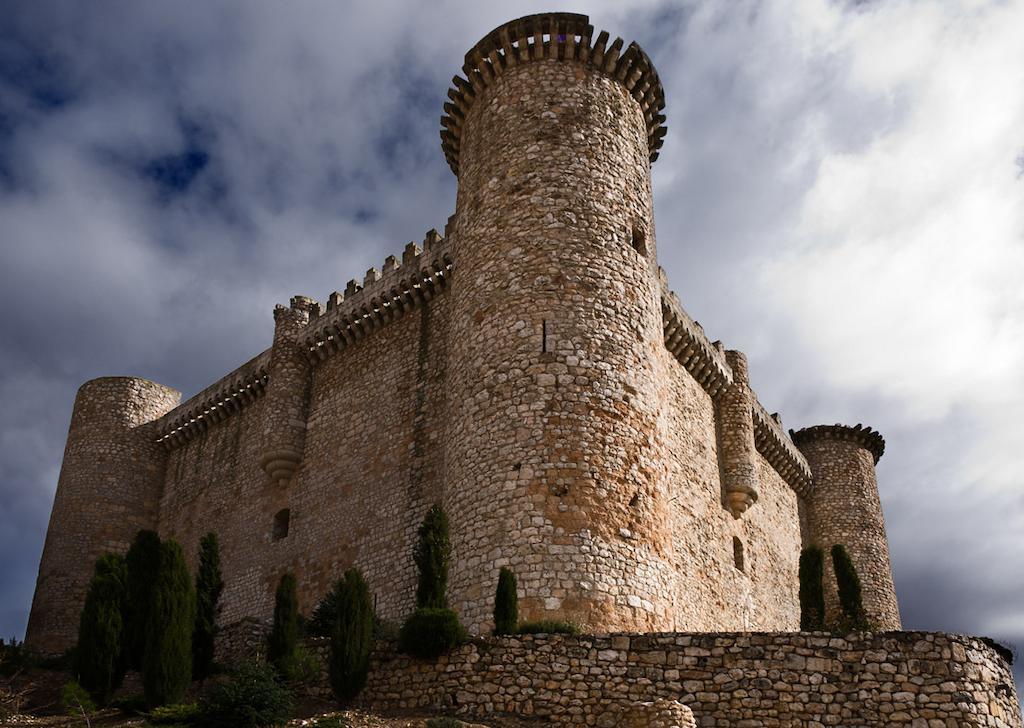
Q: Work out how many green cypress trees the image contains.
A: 10